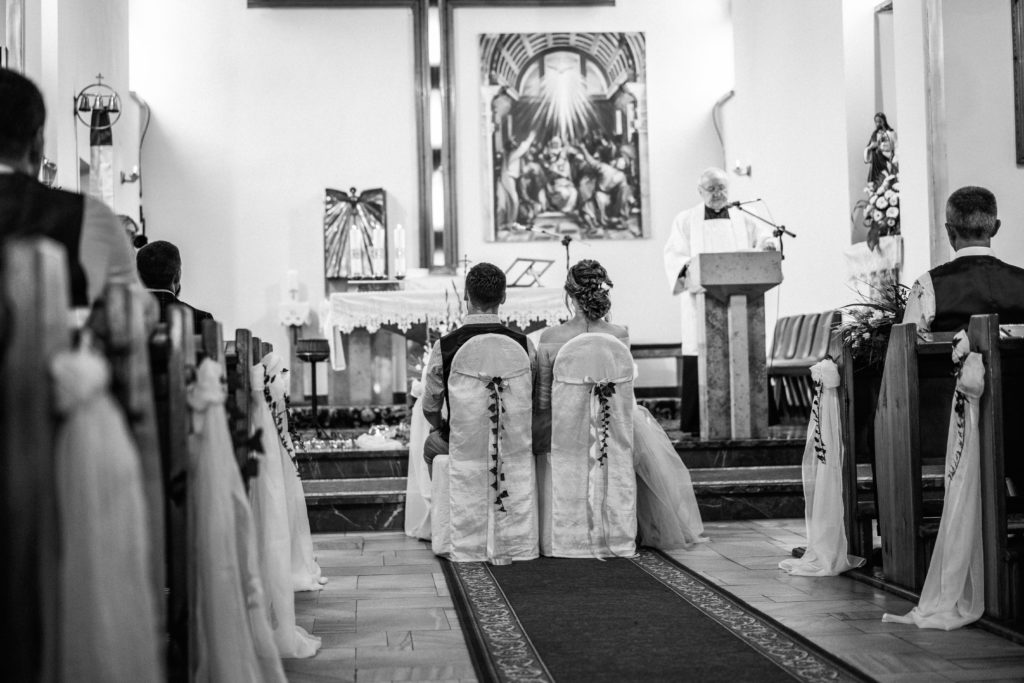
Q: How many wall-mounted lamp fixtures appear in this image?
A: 2